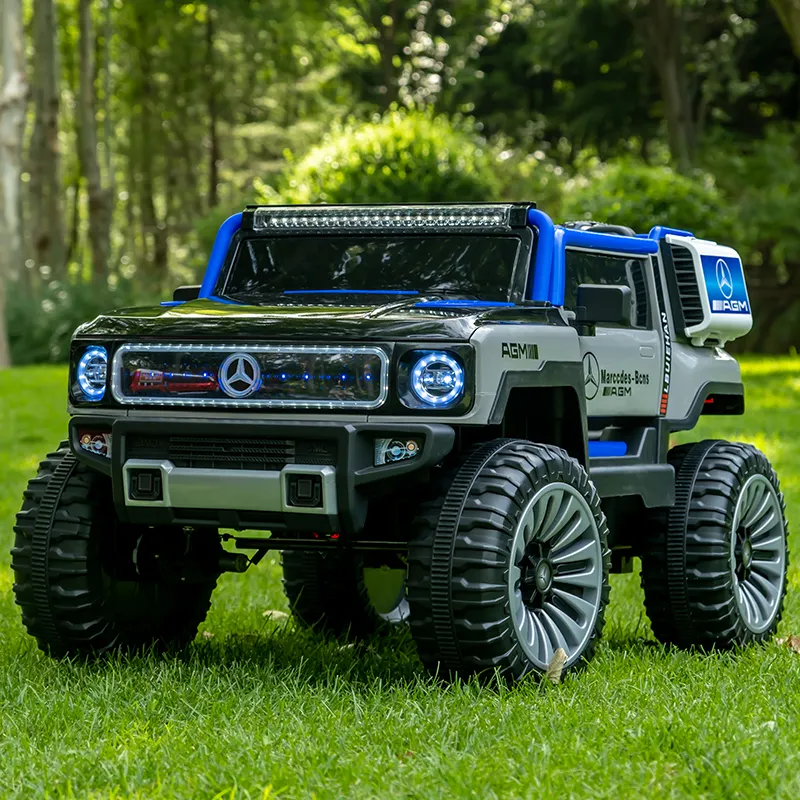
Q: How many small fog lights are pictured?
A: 2